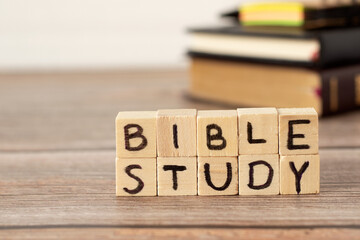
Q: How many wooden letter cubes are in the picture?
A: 10